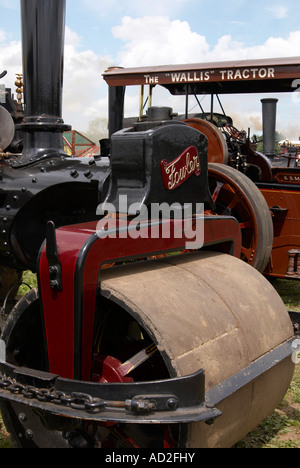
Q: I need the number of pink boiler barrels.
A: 0